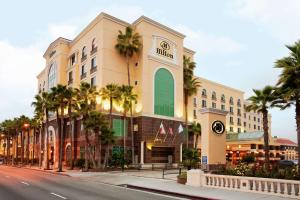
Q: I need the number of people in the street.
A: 0